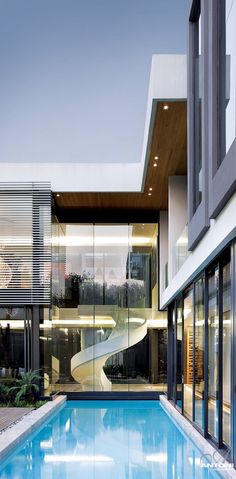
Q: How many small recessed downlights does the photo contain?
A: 6